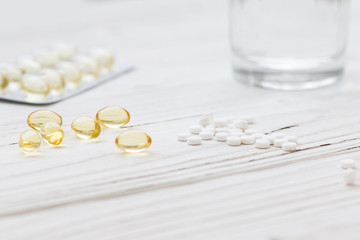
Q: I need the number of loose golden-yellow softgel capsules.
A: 6